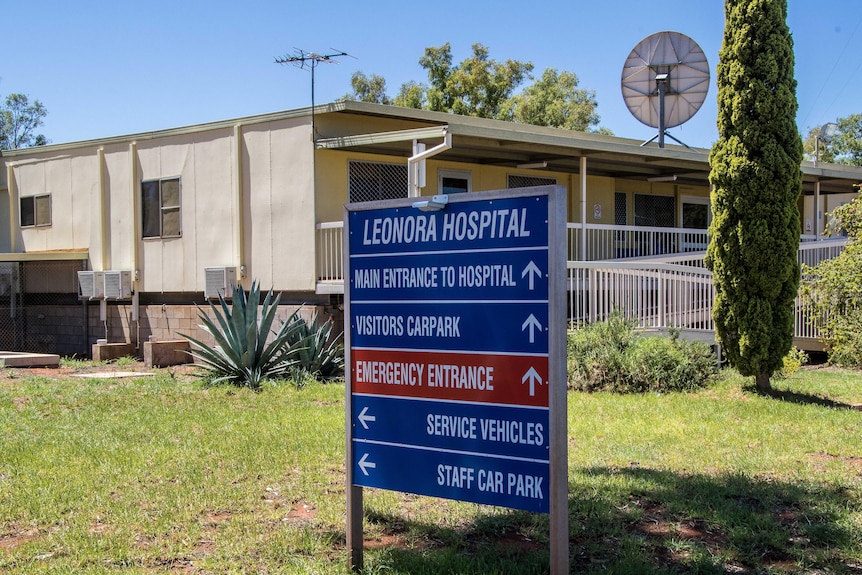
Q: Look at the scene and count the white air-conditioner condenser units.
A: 3